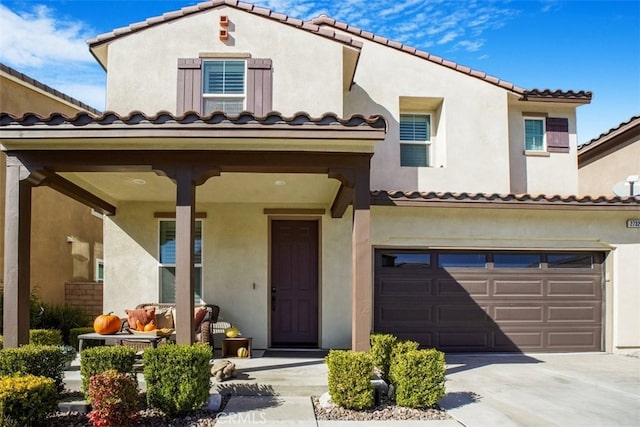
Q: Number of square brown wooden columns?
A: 3